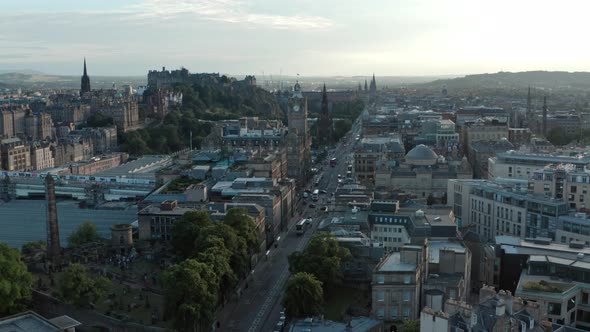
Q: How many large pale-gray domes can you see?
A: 1